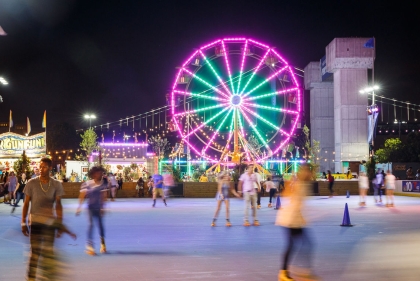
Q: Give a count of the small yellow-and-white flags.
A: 3